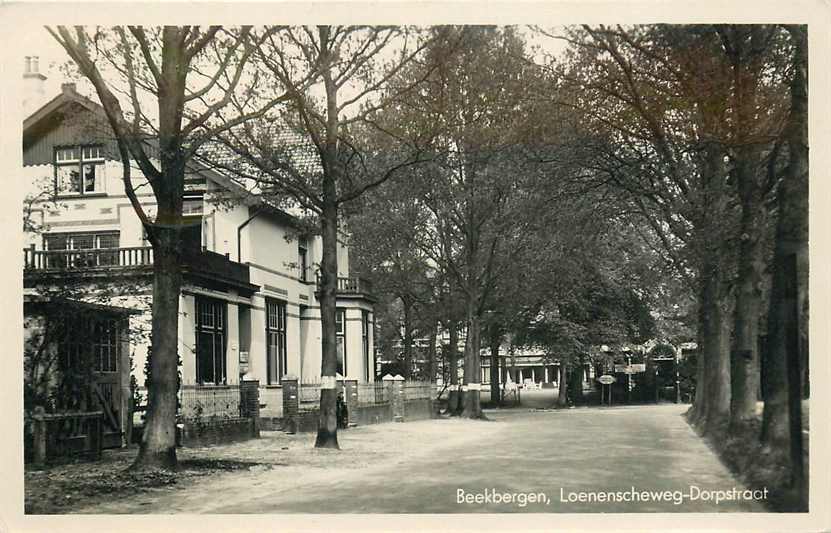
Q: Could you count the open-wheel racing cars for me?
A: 0